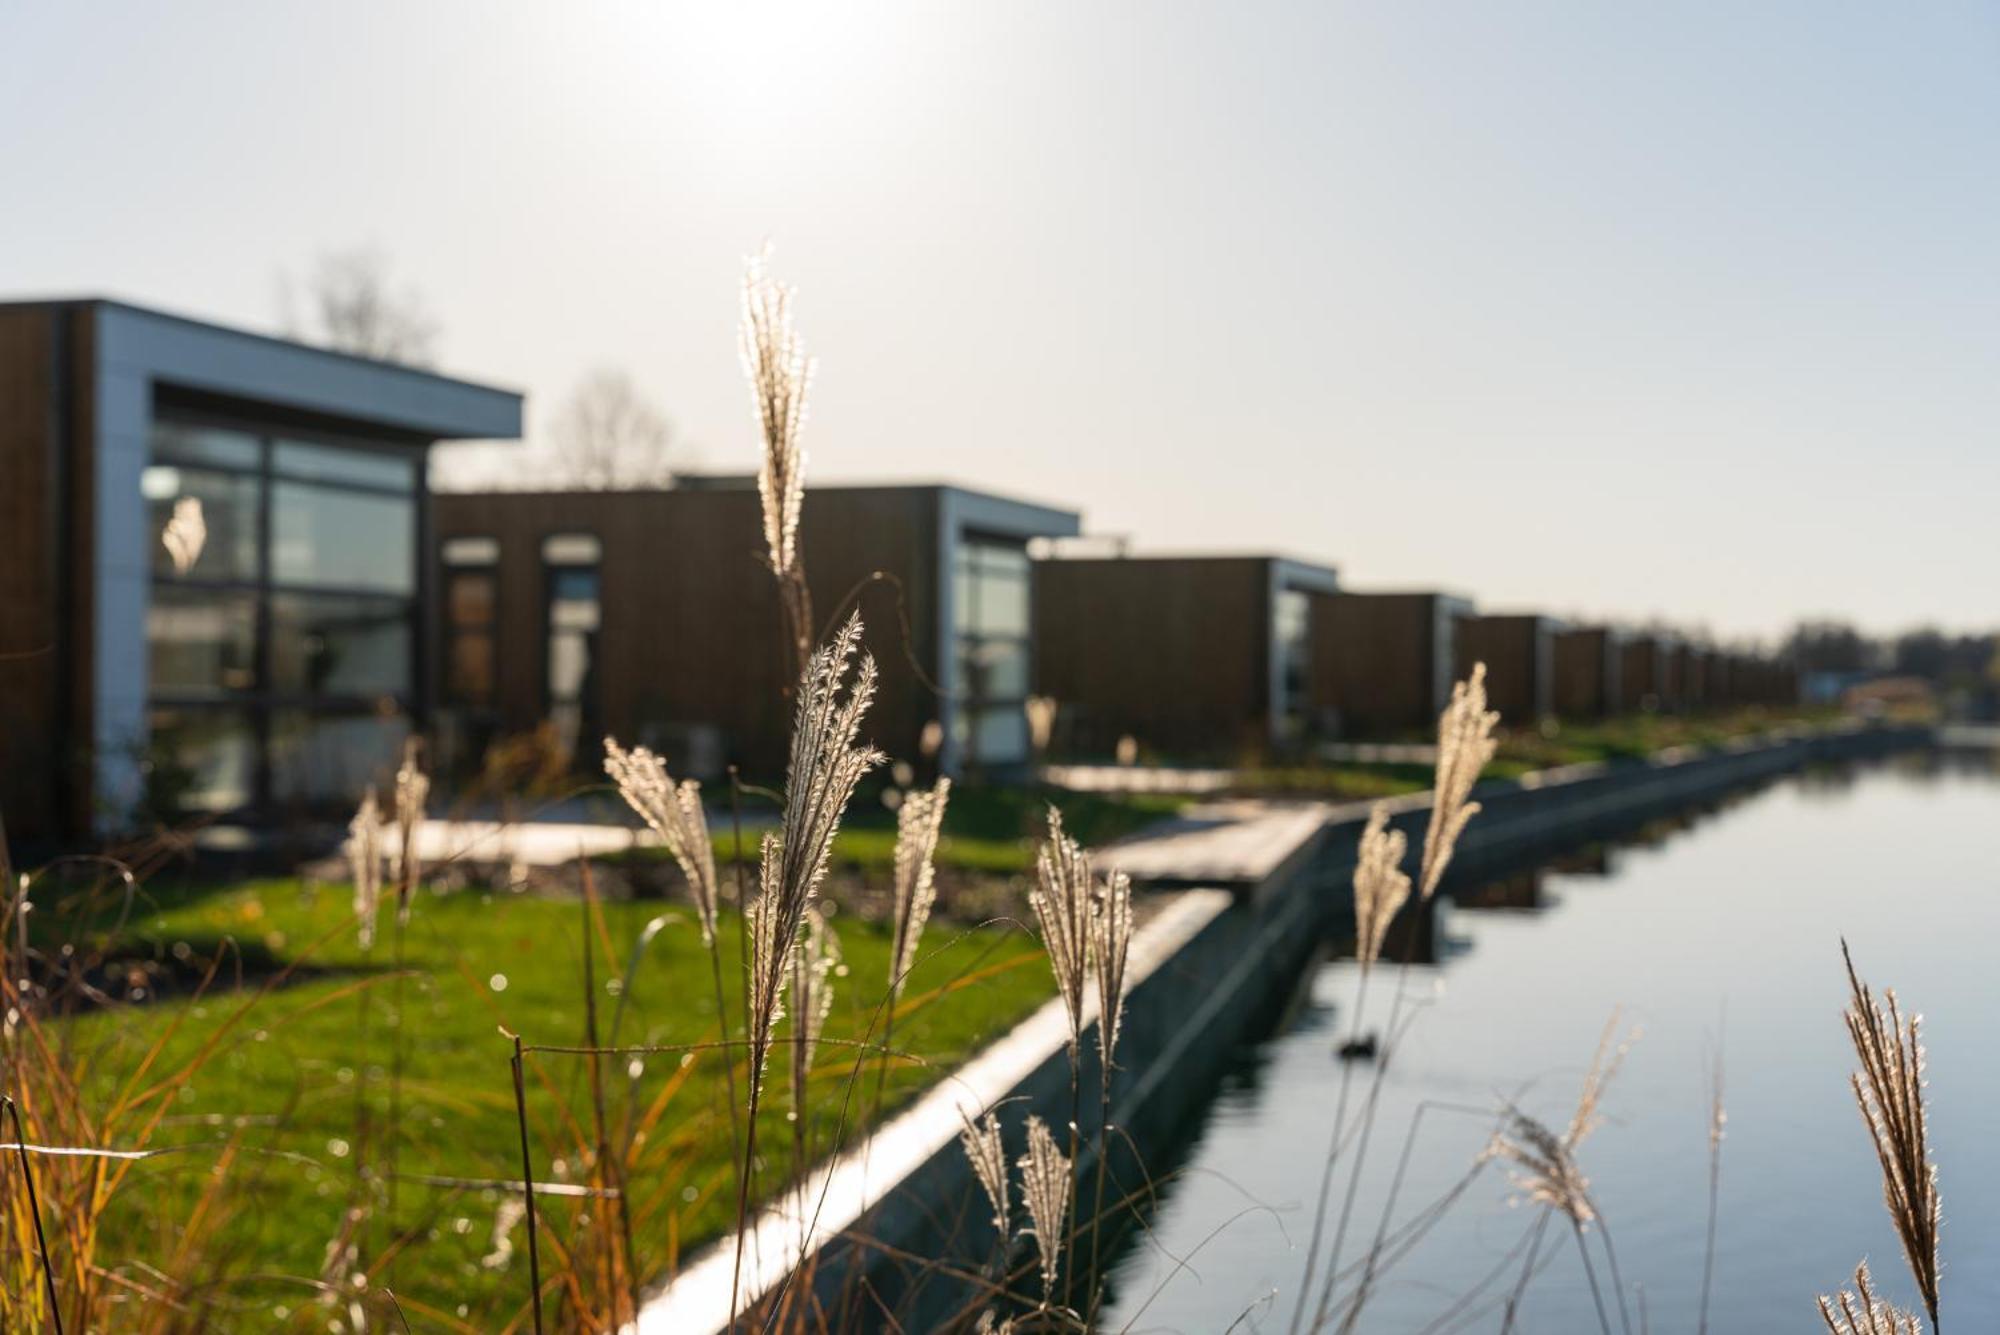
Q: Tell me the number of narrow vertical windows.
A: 2